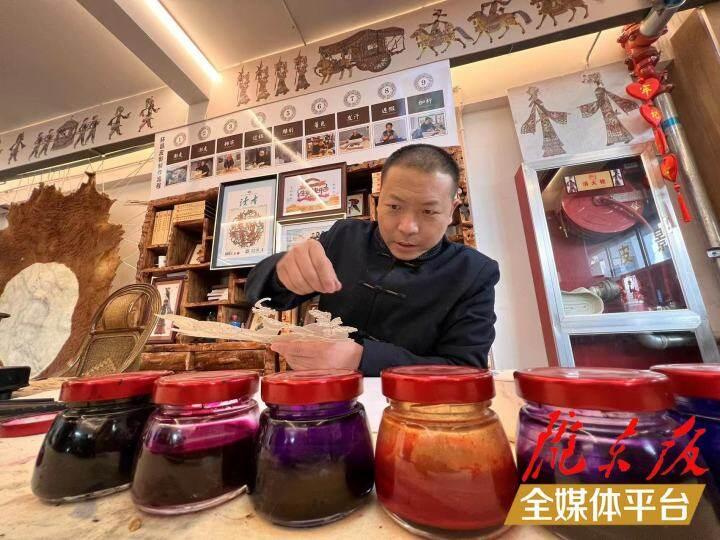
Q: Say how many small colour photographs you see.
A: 9